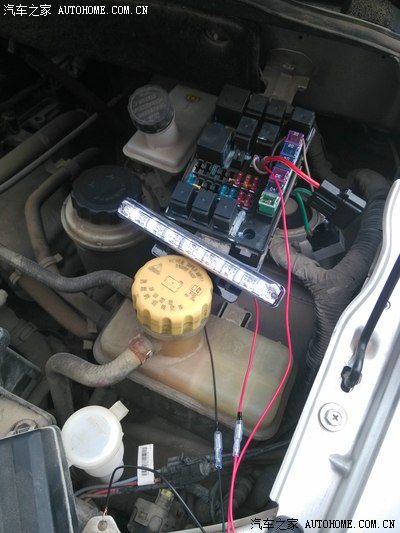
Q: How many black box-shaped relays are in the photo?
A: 10